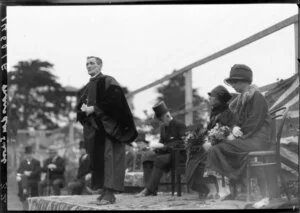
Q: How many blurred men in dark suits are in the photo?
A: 3